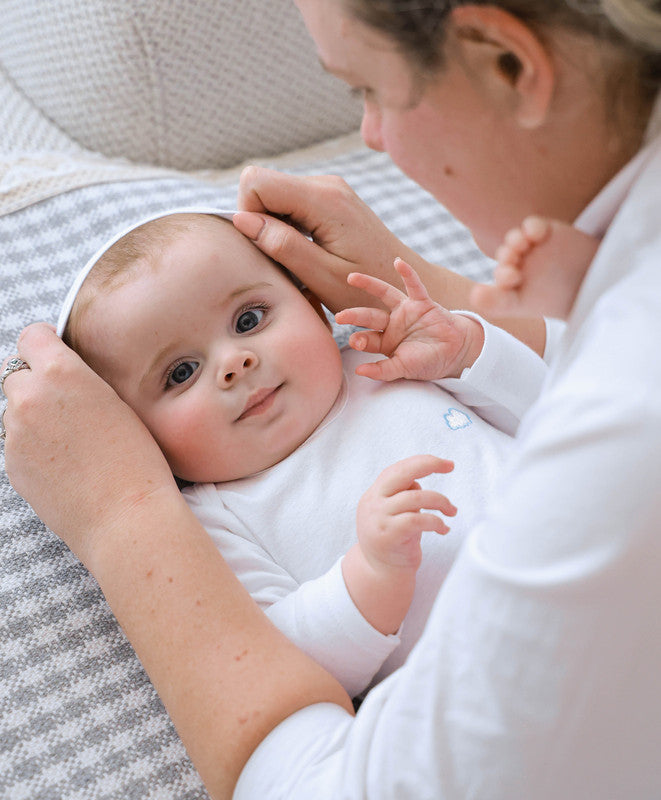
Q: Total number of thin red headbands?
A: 0